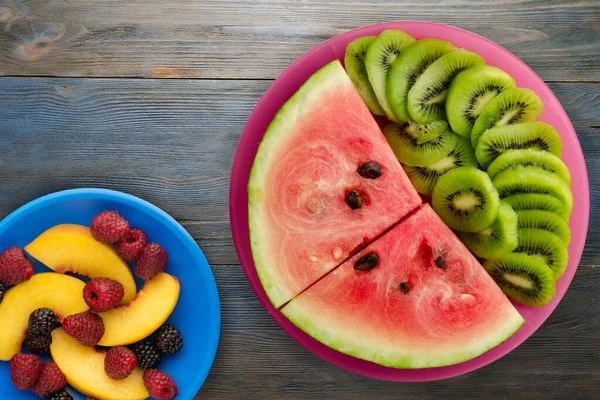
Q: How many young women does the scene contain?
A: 0